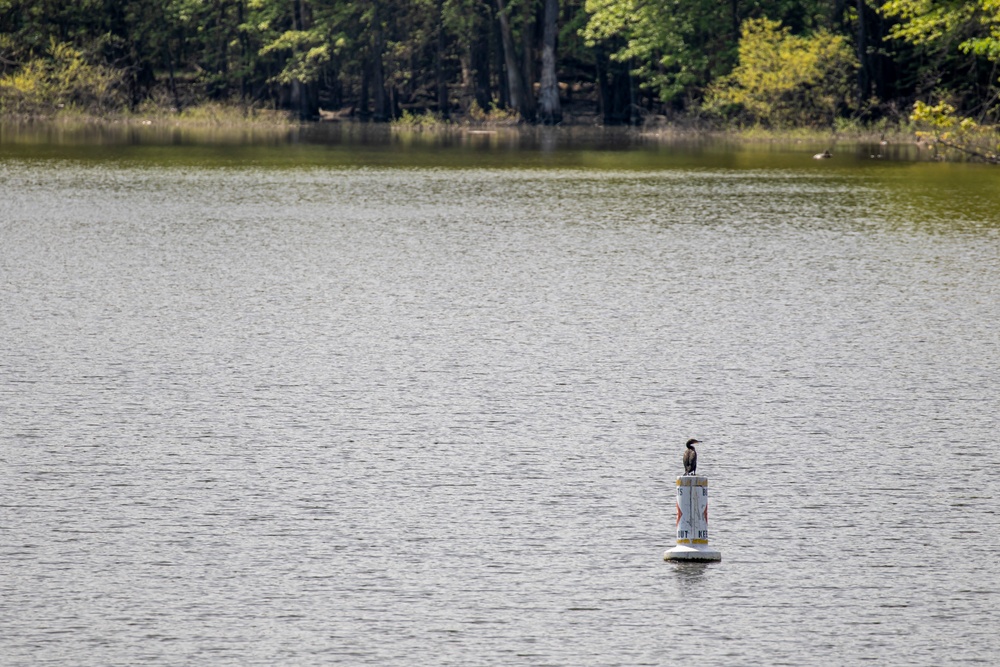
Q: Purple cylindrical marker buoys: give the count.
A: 0